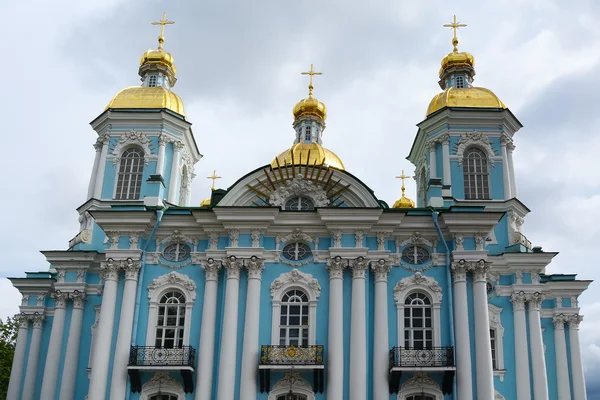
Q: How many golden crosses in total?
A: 5